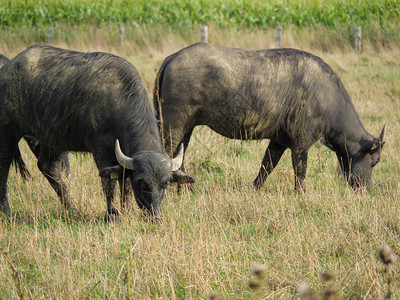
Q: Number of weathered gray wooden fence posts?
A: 5